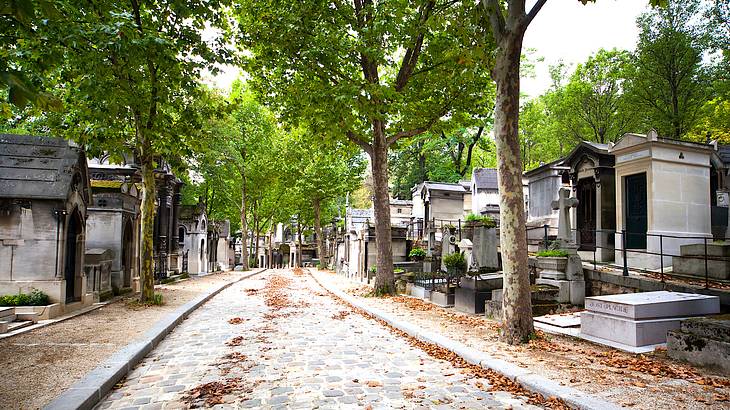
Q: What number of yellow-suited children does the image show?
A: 0